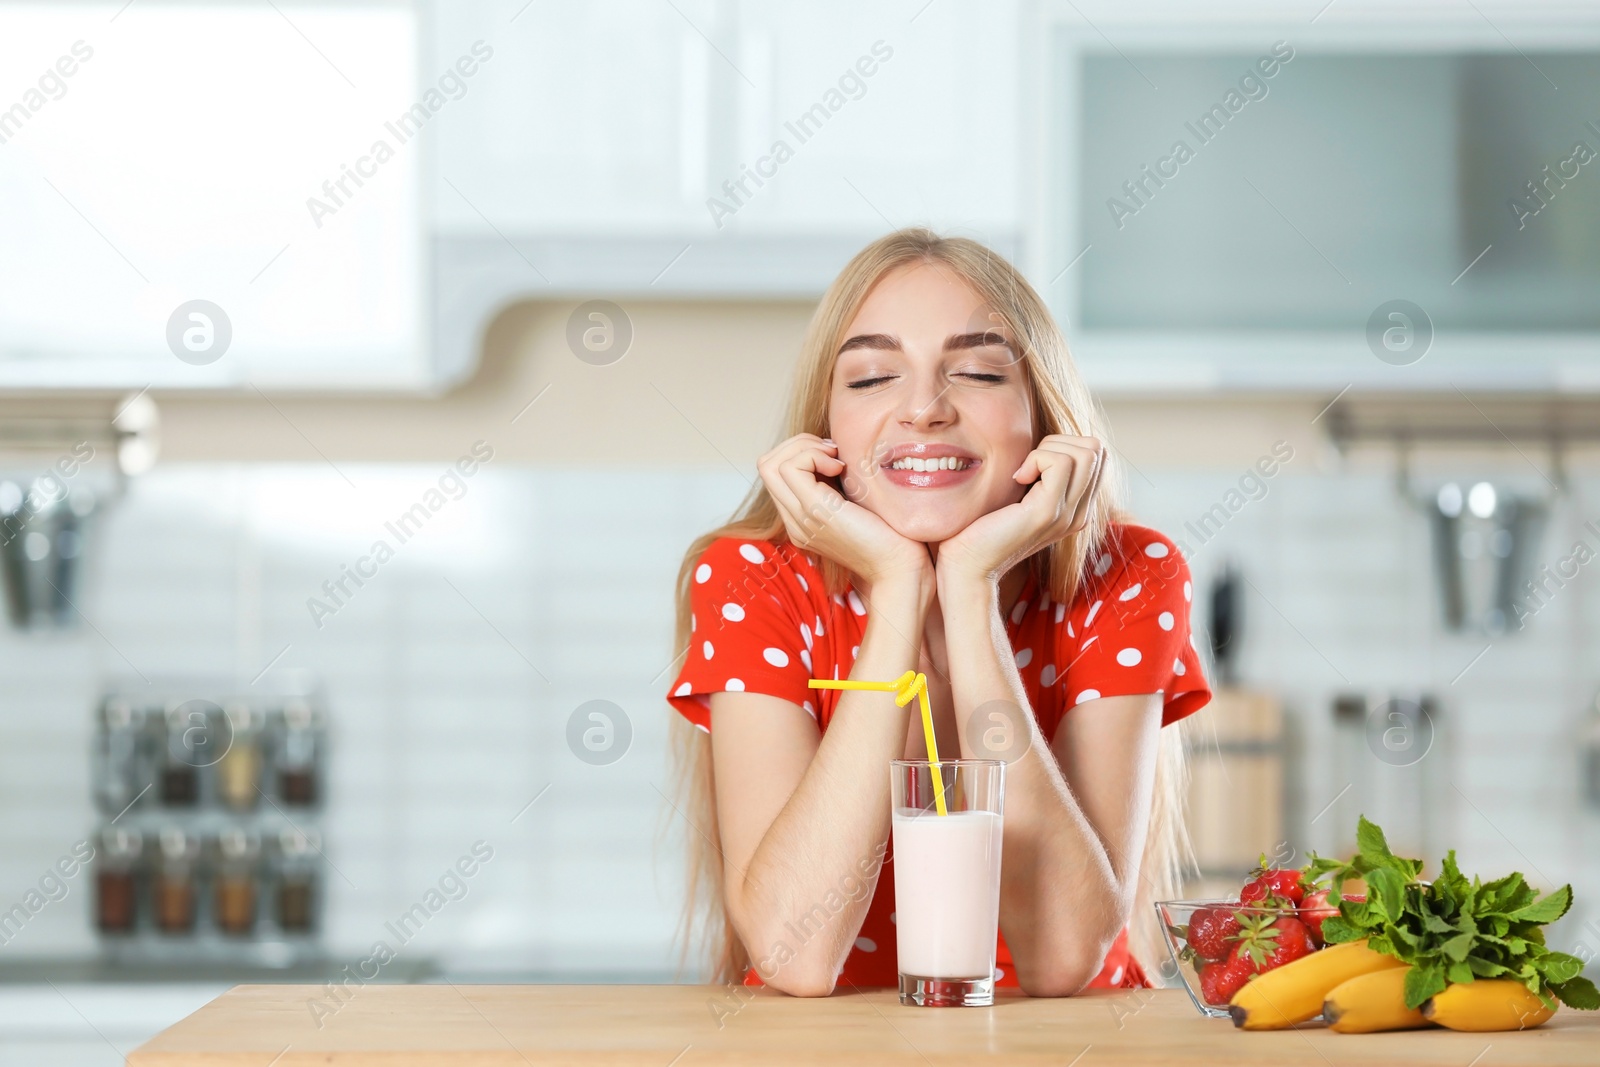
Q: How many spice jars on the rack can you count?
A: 8